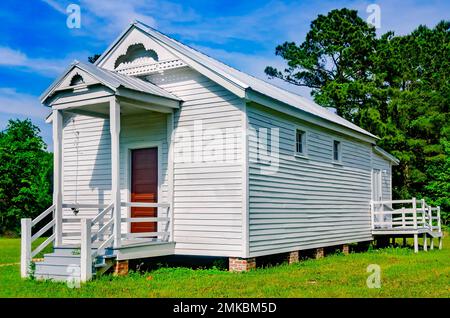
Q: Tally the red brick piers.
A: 5